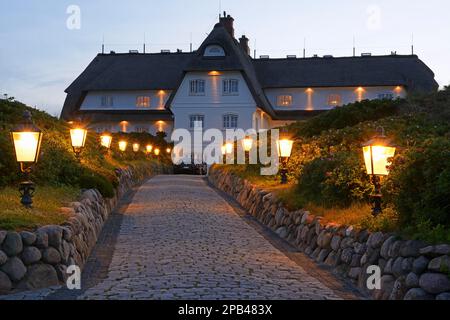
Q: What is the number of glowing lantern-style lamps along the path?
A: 13